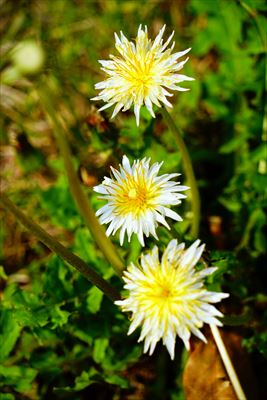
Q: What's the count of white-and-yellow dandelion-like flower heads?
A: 3